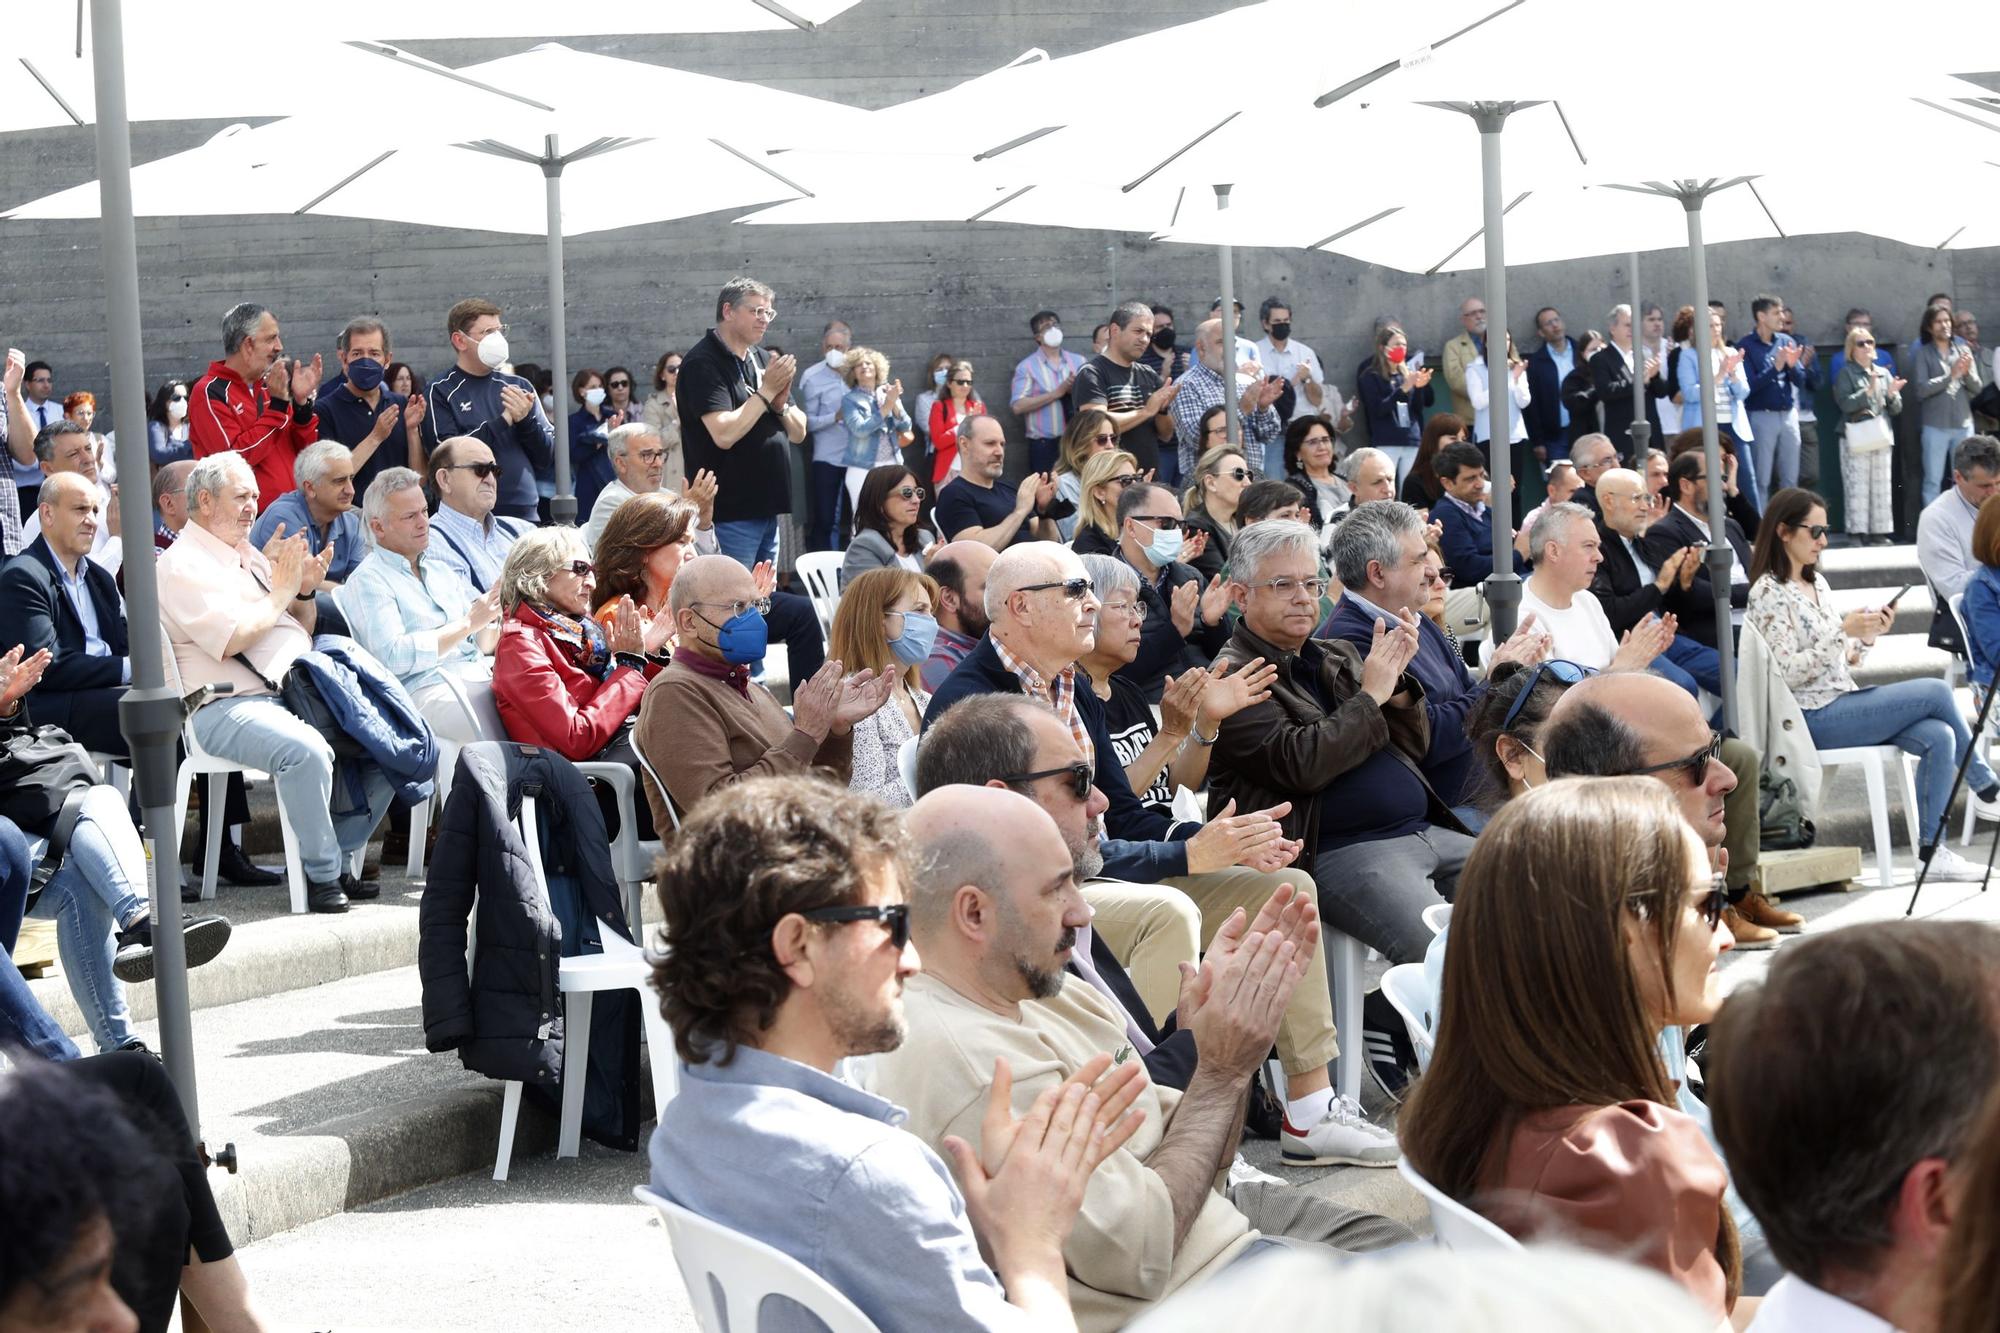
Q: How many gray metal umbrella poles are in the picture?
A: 6